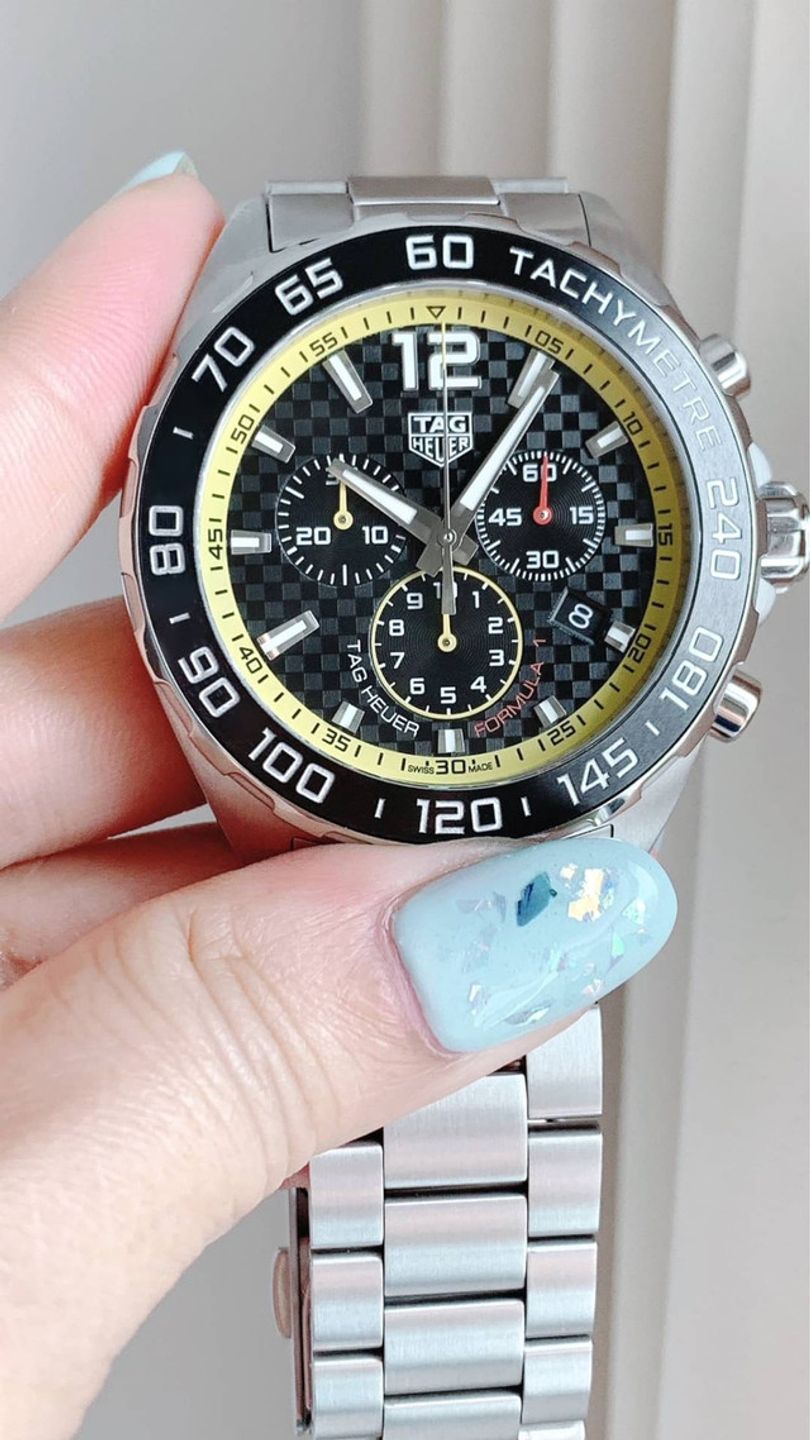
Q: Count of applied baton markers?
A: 11